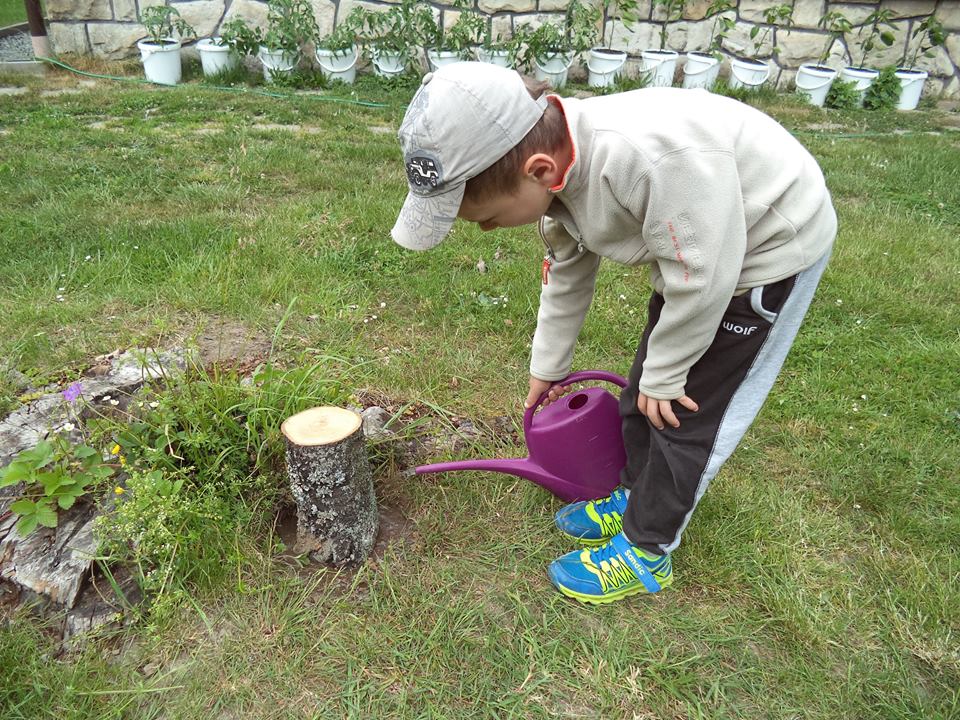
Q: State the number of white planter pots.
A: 15